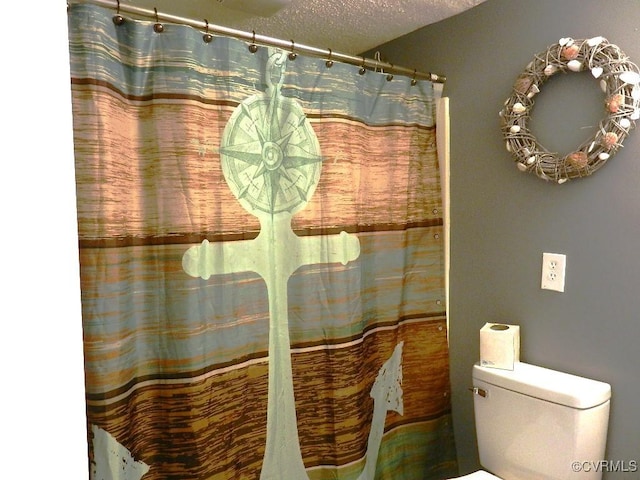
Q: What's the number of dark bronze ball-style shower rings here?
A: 9